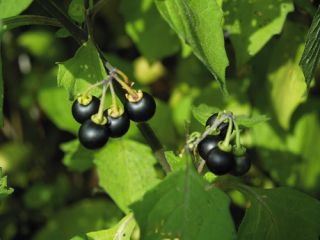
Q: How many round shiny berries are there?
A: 8